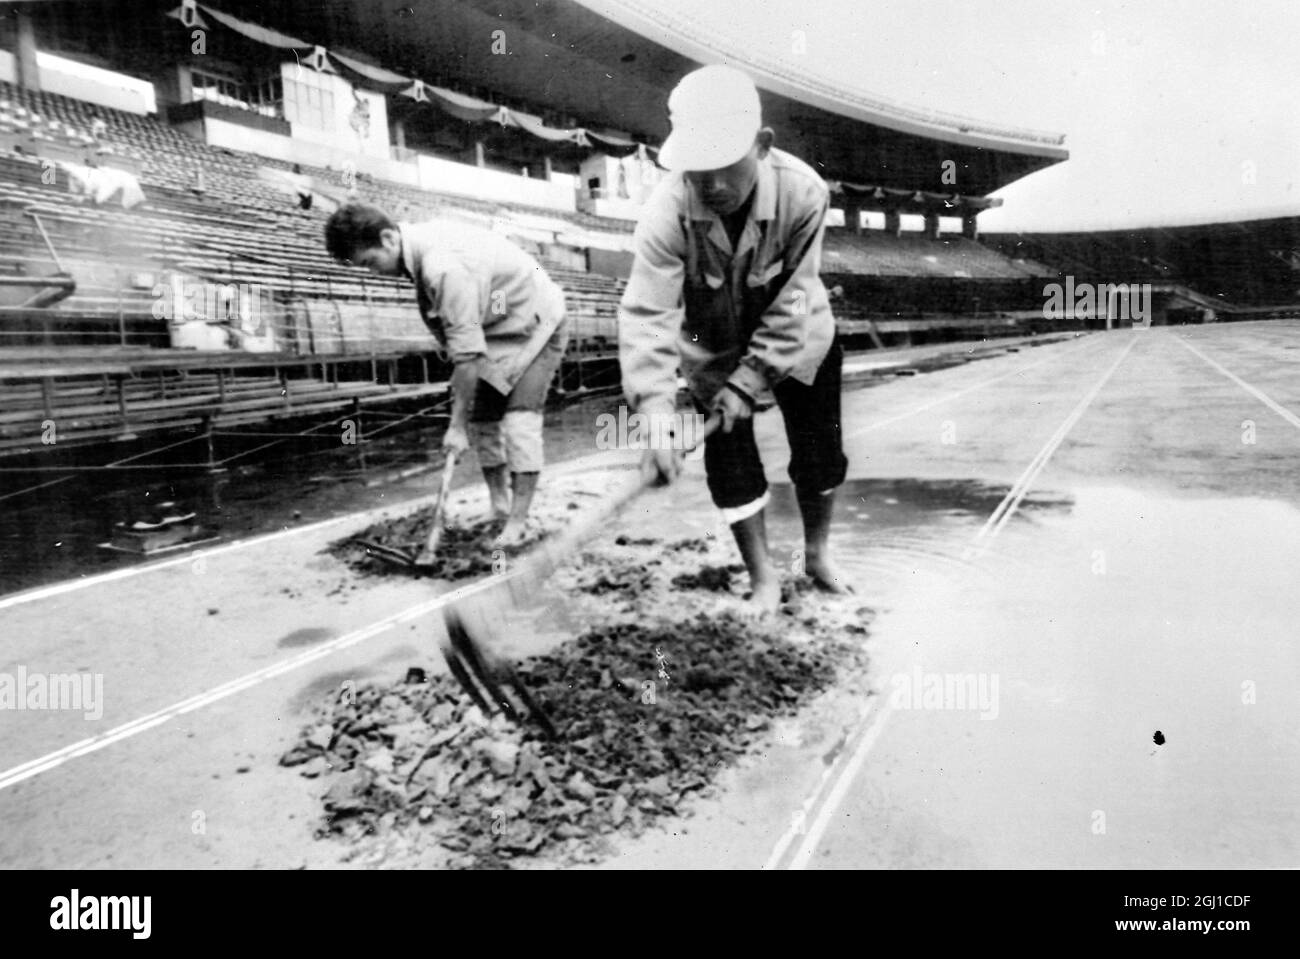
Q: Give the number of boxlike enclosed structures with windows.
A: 2